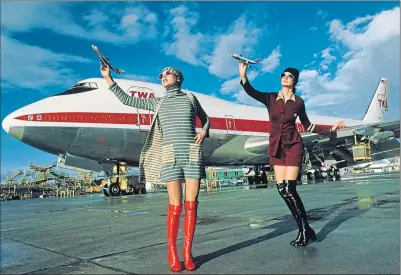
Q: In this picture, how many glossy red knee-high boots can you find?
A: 2